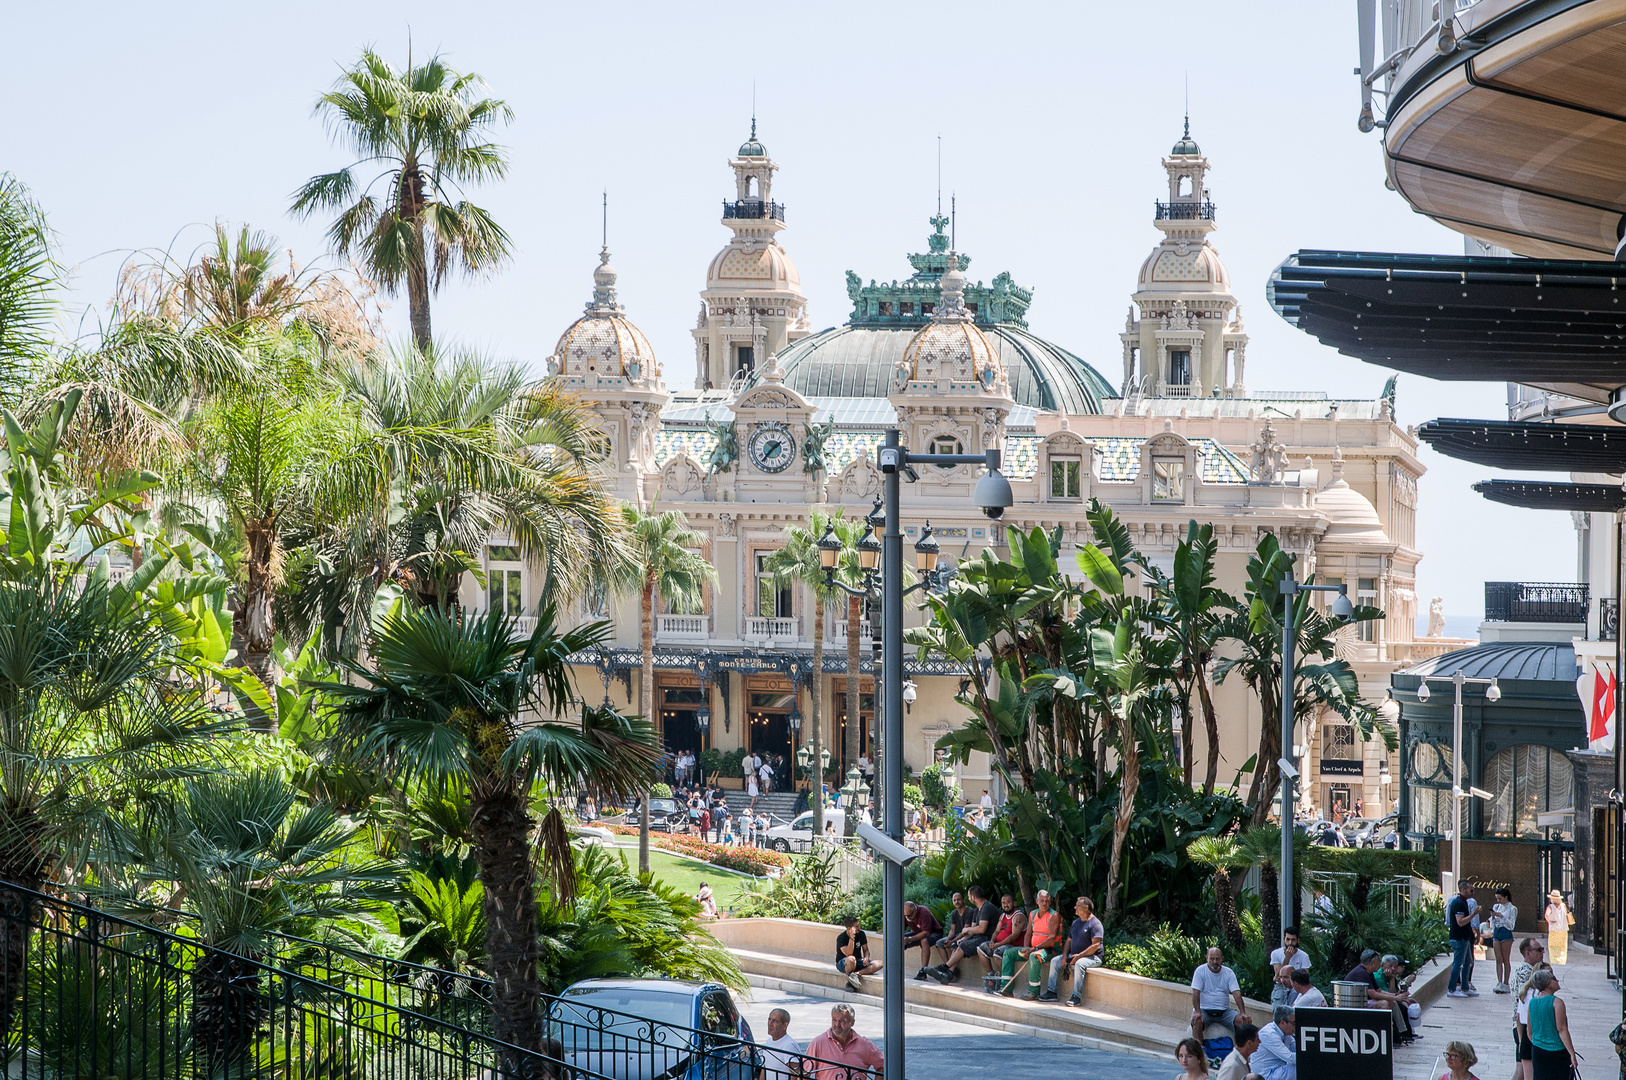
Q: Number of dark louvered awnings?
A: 3